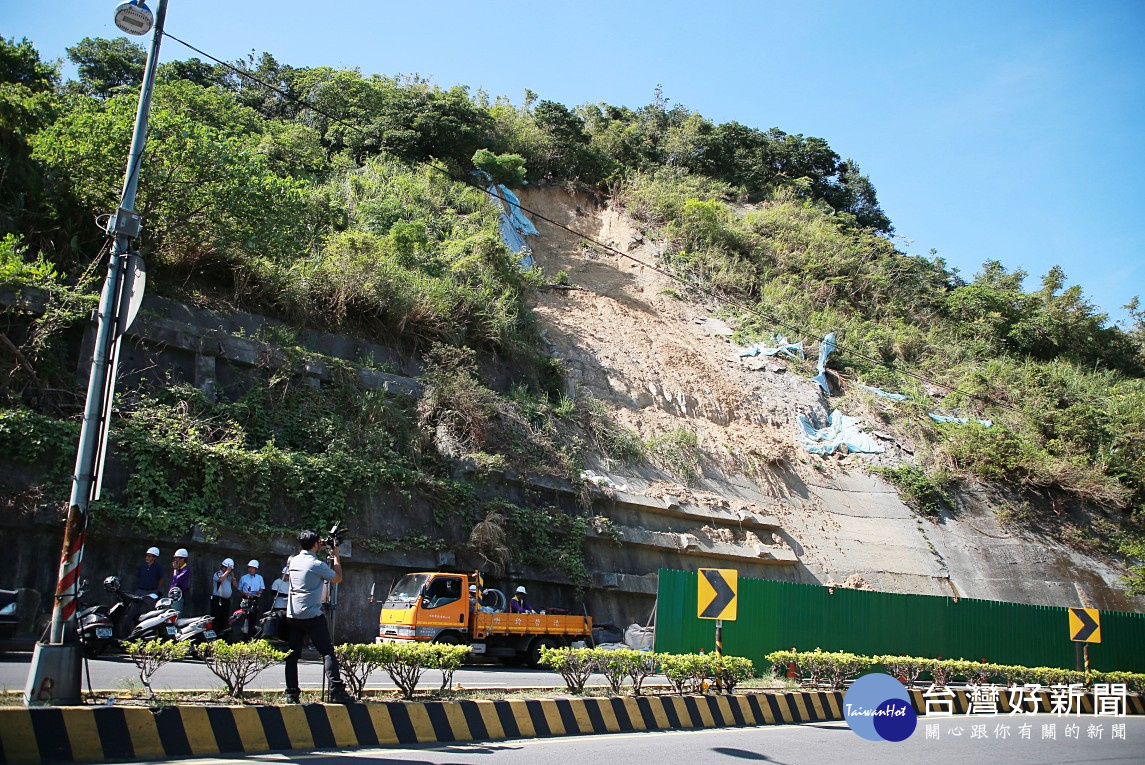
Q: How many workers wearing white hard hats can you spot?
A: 7